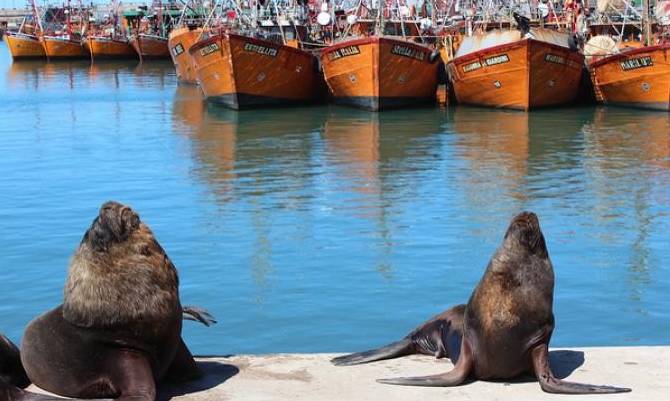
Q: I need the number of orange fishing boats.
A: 9